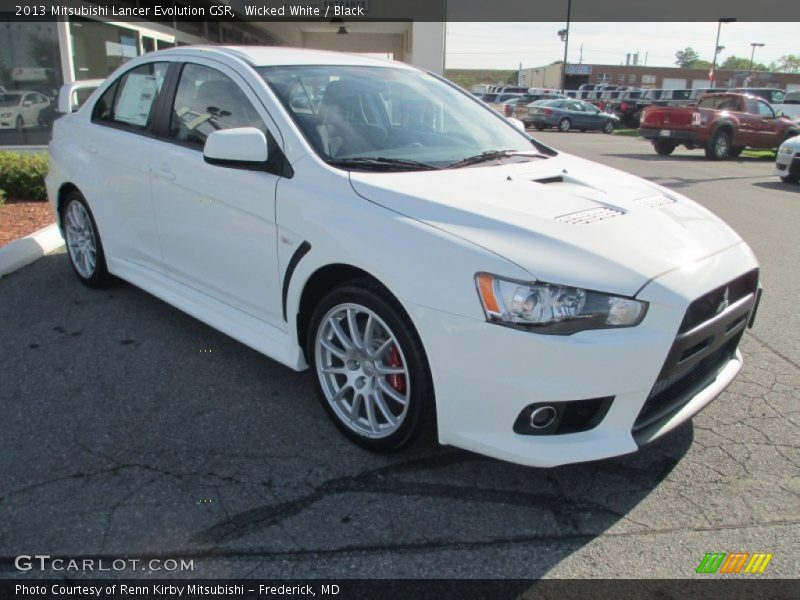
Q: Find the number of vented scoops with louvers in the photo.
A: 2